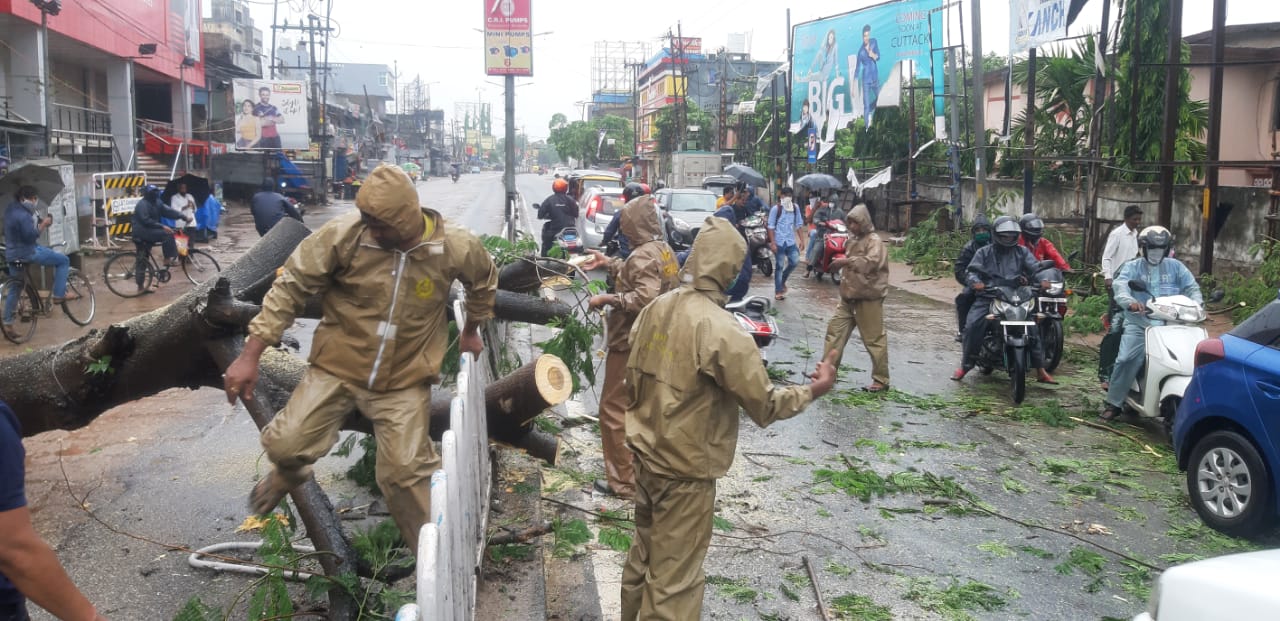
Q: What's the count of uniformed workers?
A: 4